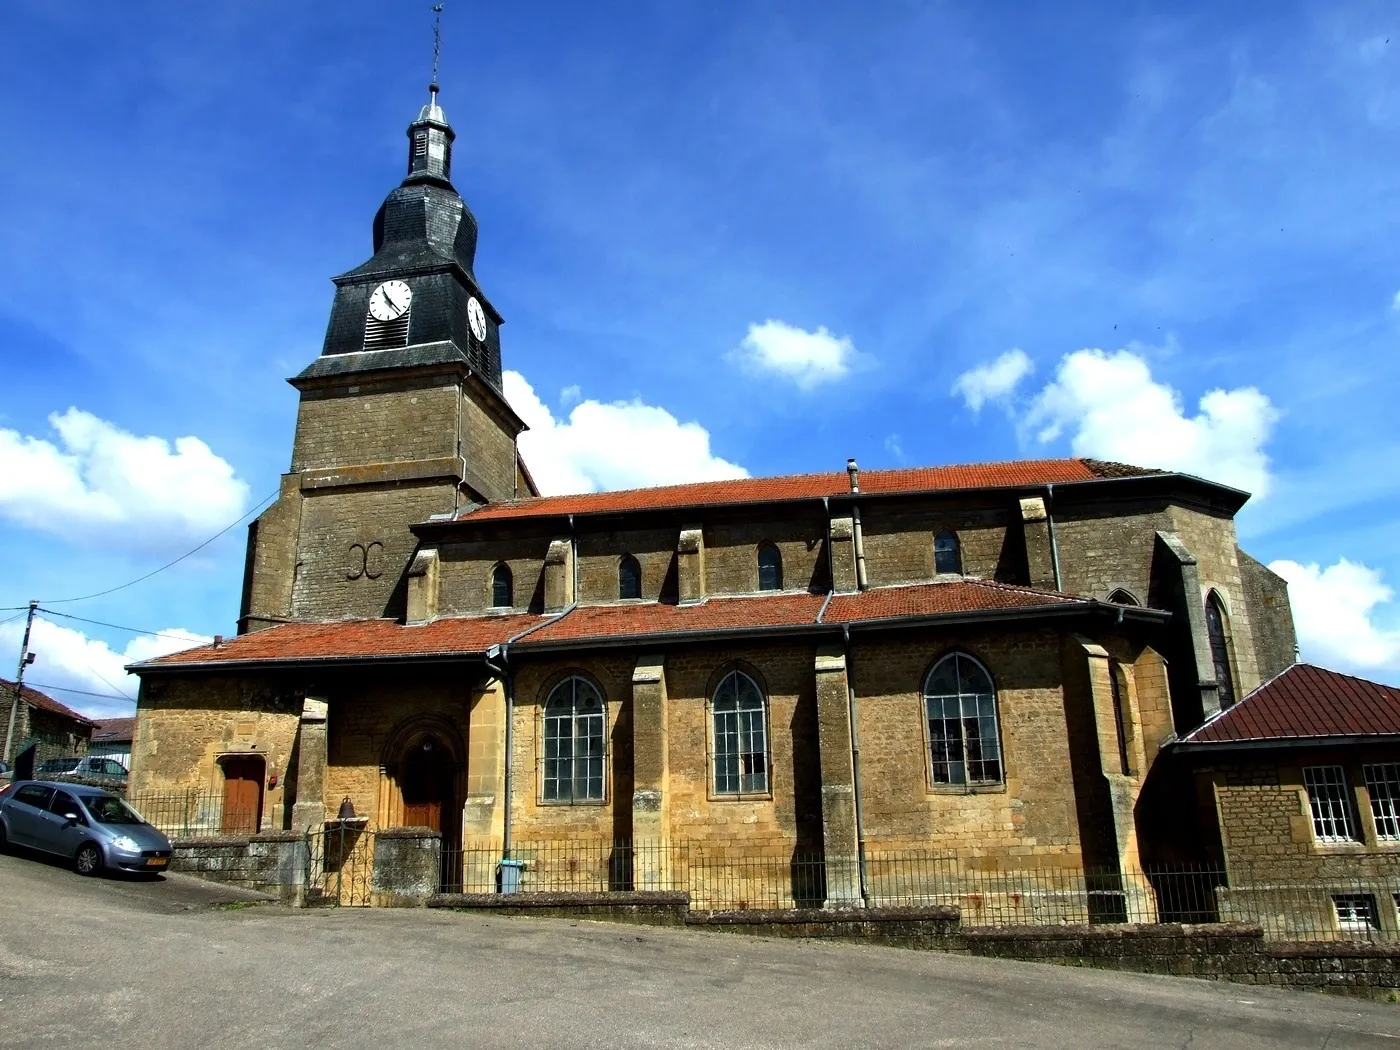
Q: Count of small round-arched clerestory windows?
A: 4